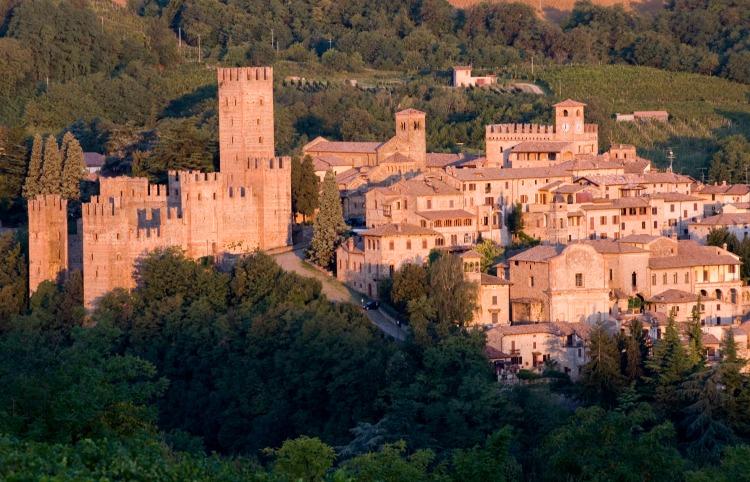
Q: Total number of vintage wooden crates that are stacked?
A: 0